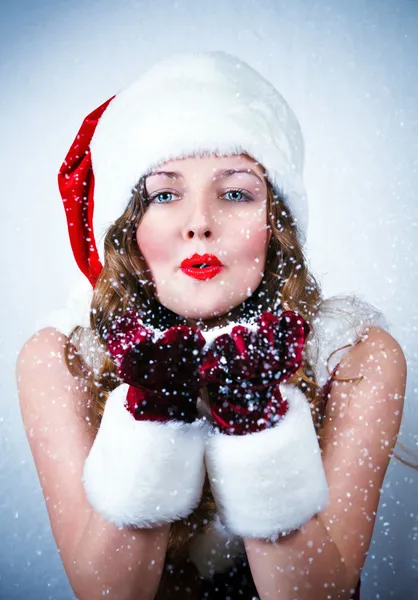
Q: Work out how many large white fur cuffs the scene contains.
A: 2